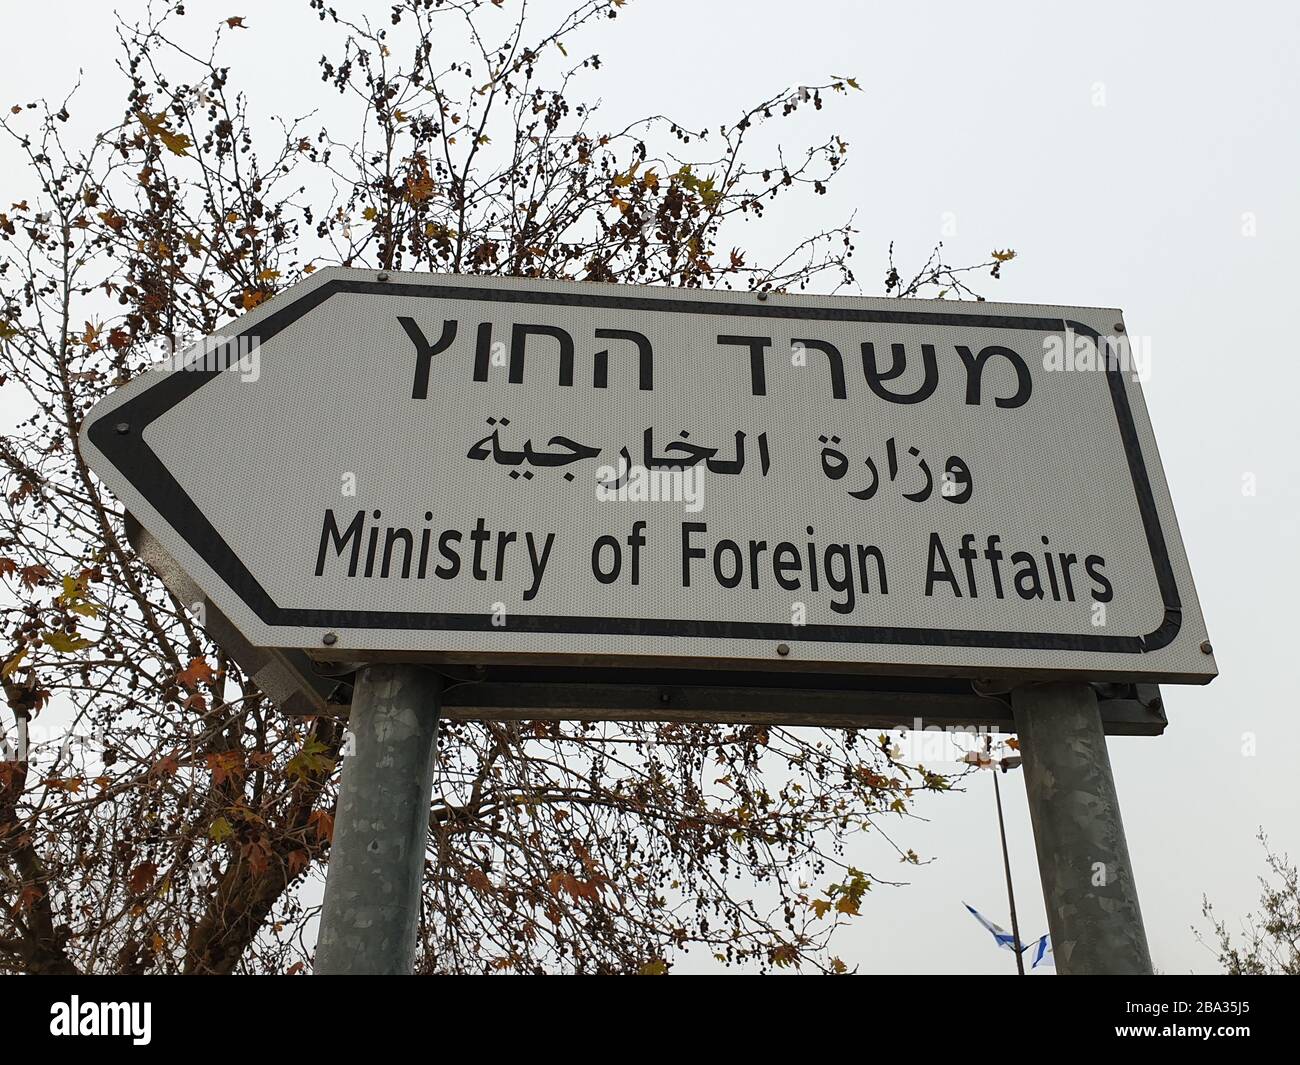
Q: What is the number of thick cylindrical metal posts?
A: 2